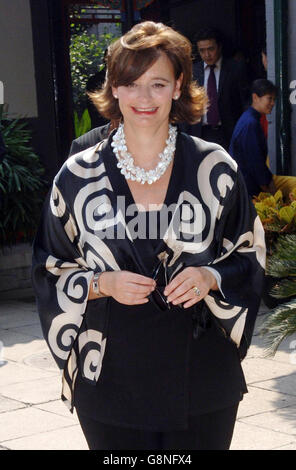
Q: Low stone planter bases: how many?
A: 1